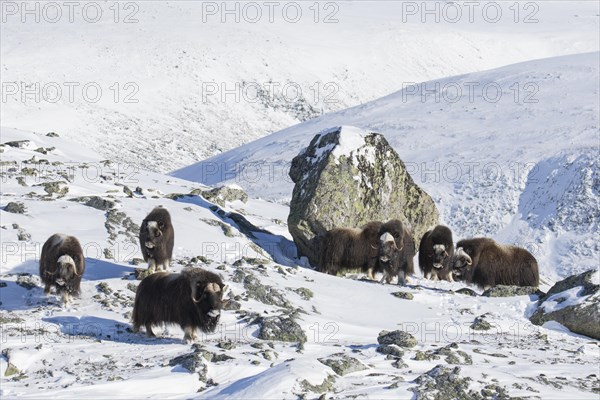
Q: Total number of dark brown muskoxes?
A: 7